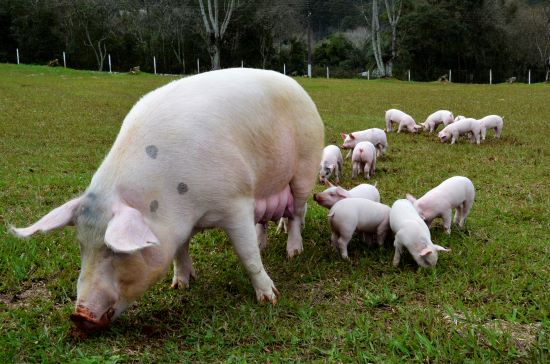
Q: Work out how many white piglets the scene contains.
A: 12